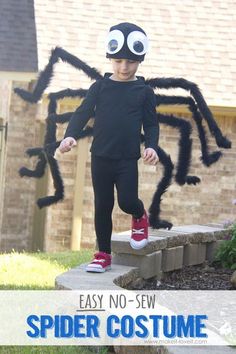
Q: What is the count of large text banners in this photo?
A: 1